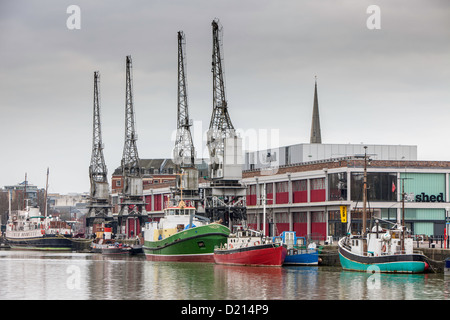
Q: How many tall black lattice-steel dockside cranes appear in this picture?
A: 4